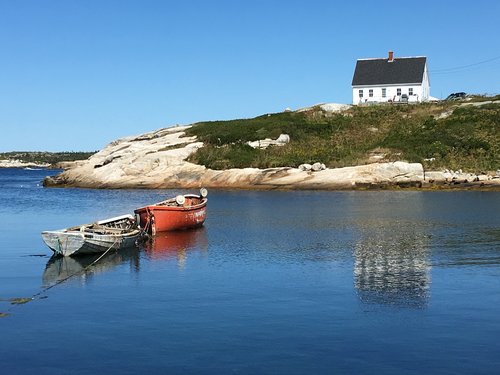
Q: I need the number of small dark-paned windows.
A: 5